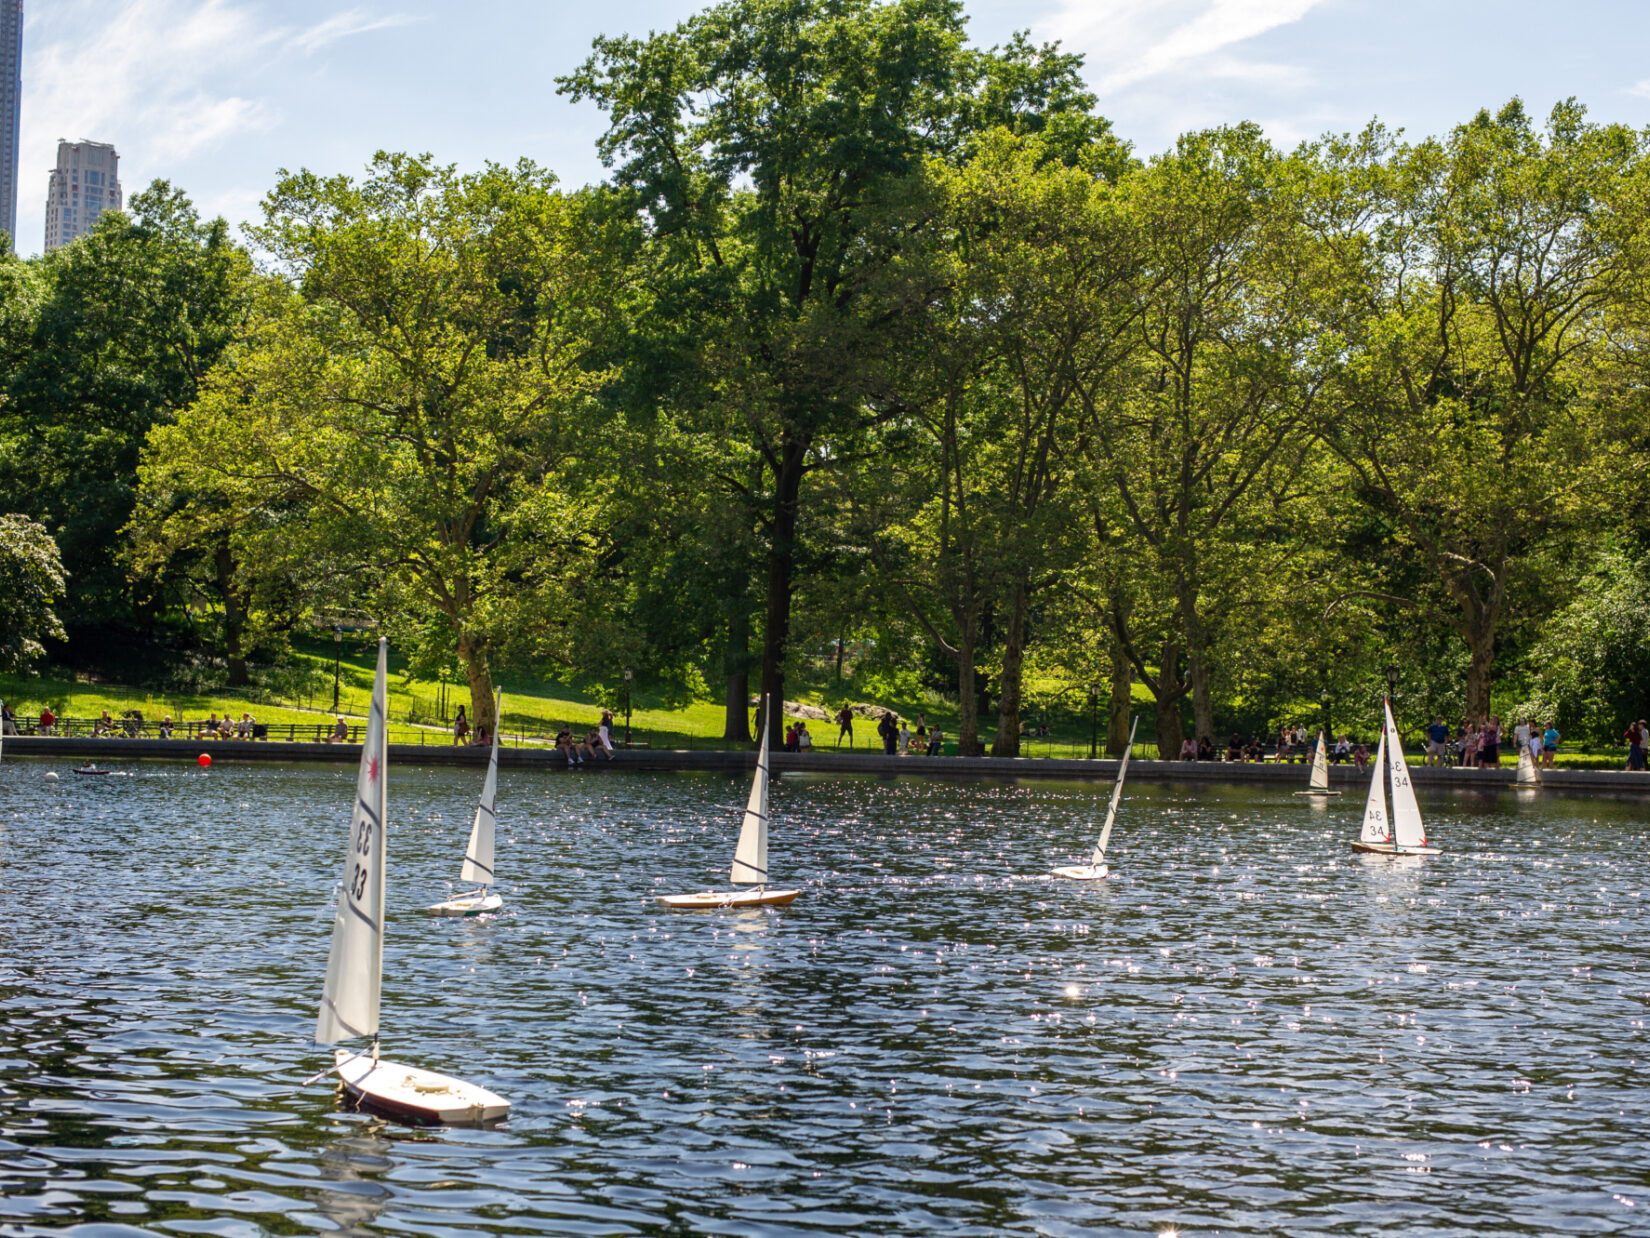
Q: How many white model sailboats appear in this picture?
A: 7